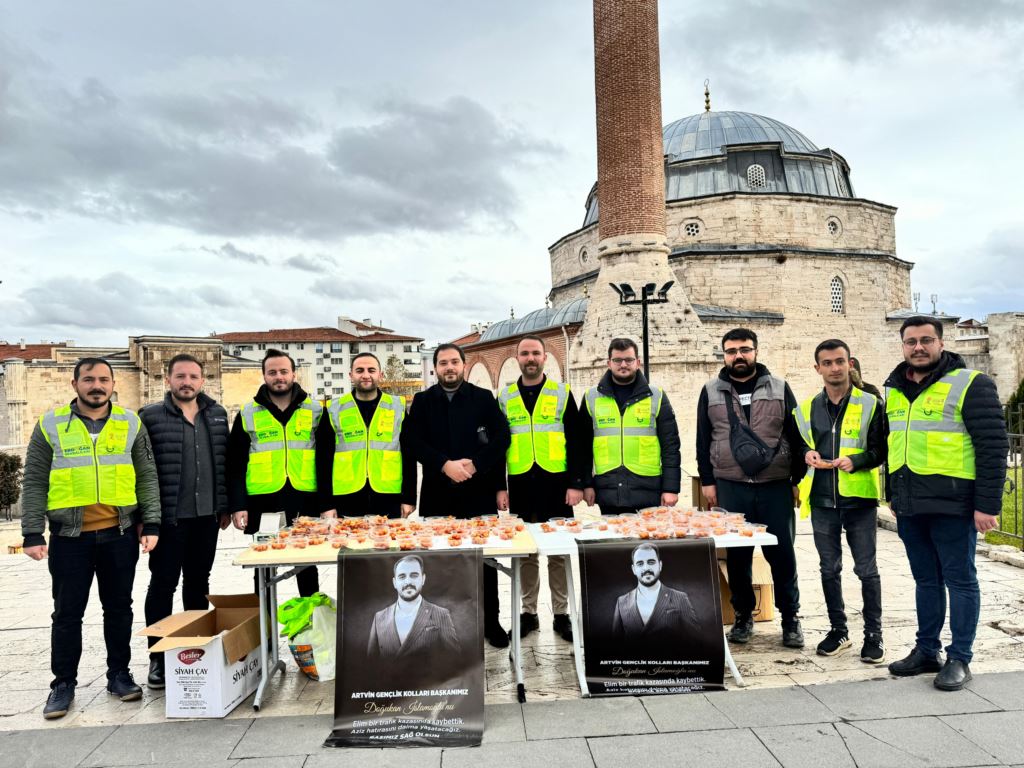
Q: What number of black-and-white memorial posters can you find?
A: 2